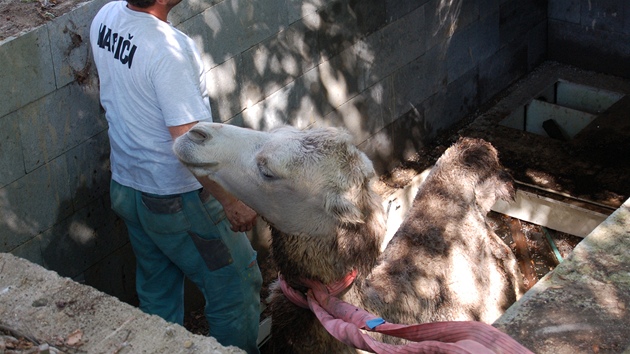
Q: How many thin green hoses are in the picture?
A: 1